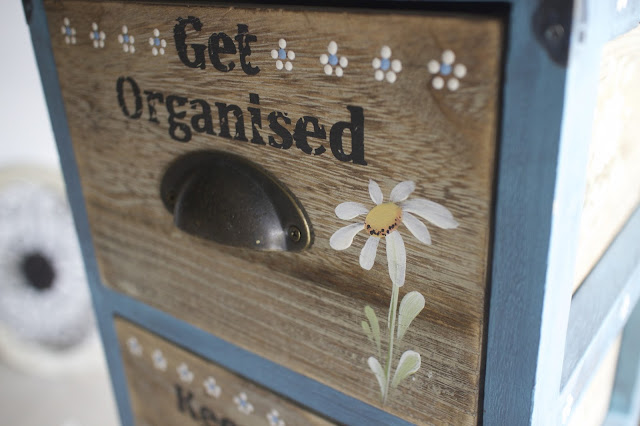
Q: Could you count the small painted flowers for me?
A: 14